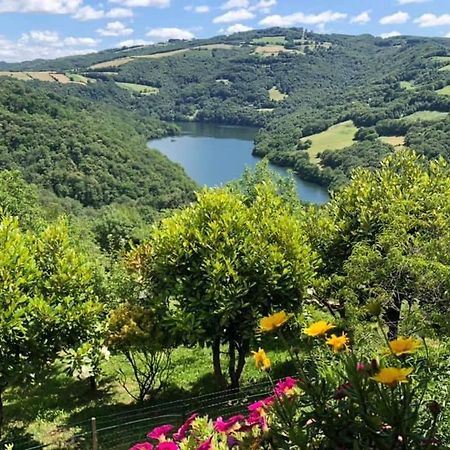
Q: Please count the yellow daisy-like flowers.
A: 6